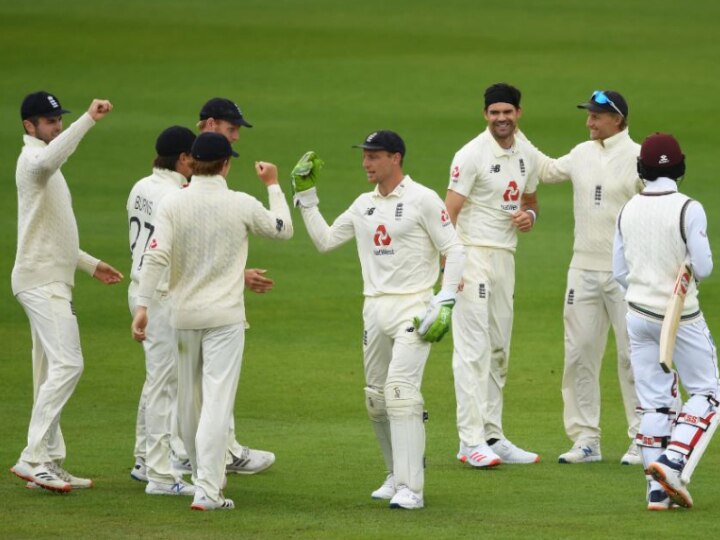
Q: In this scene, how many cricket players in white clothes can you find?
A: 8